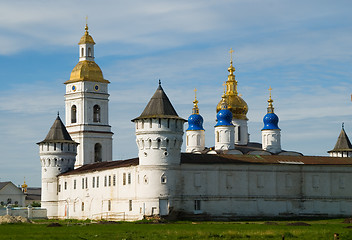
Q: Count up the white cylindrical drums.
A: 4